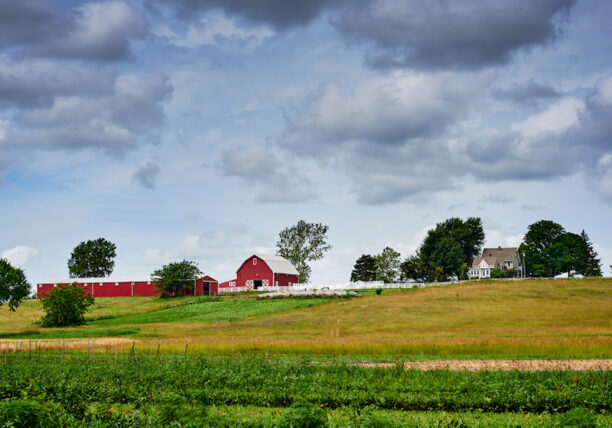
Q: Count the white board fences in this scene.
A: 1